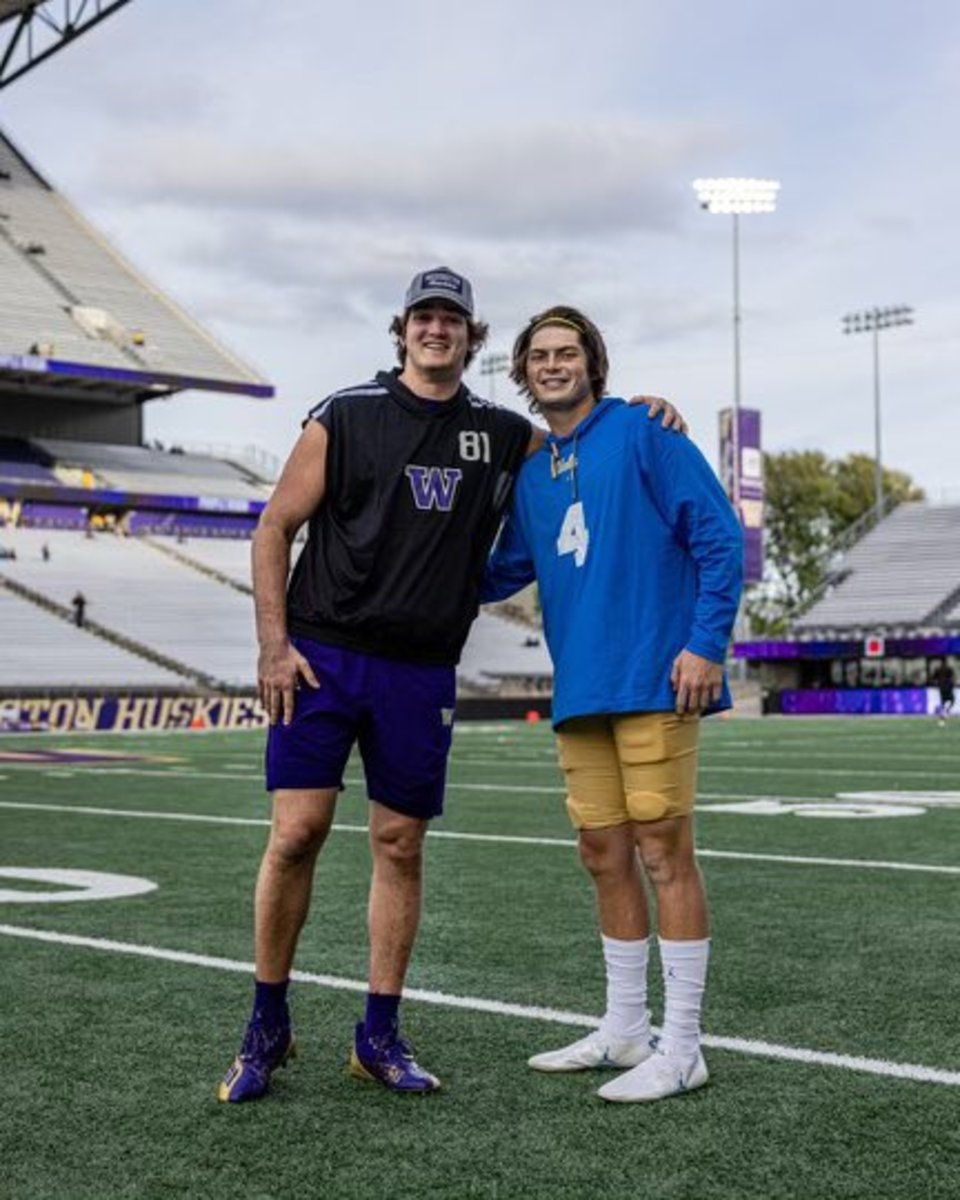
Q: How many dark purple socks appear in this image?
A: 2